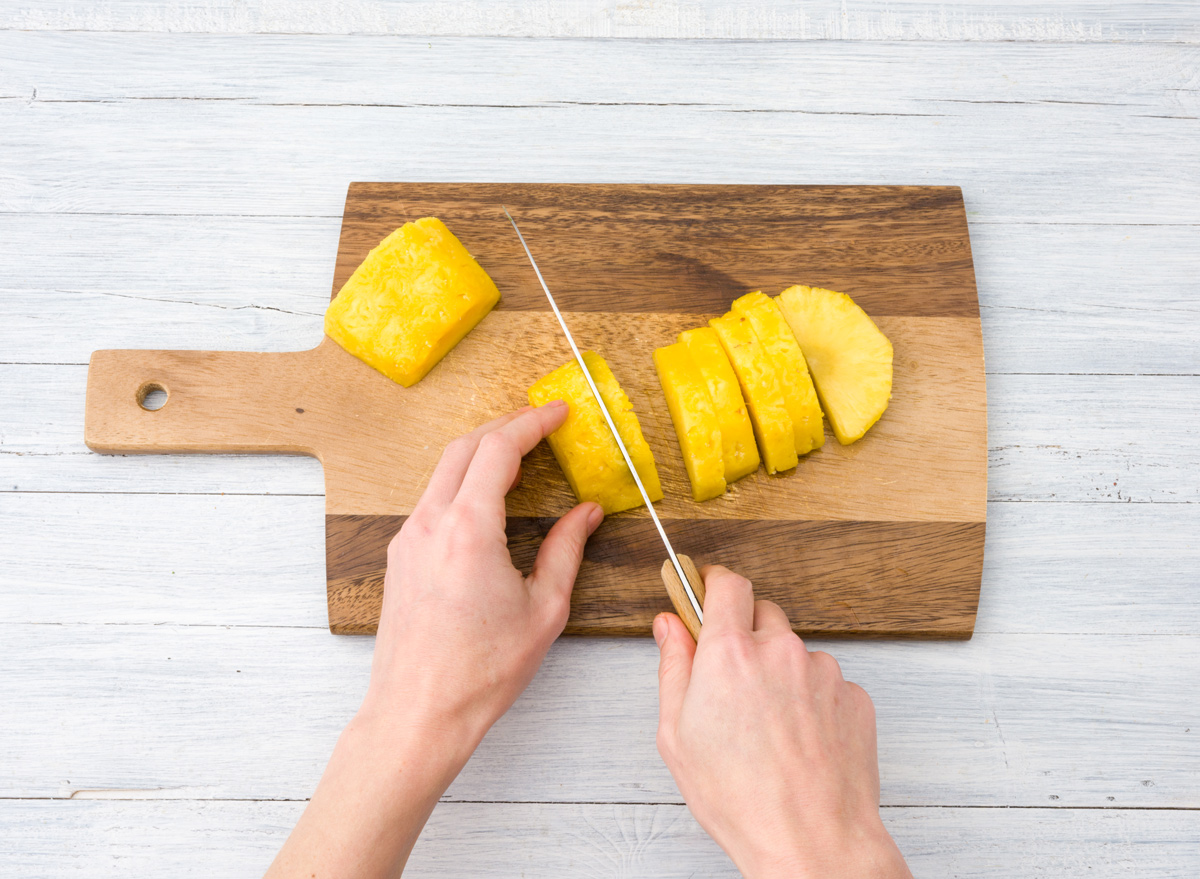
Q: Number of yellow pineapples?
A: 7